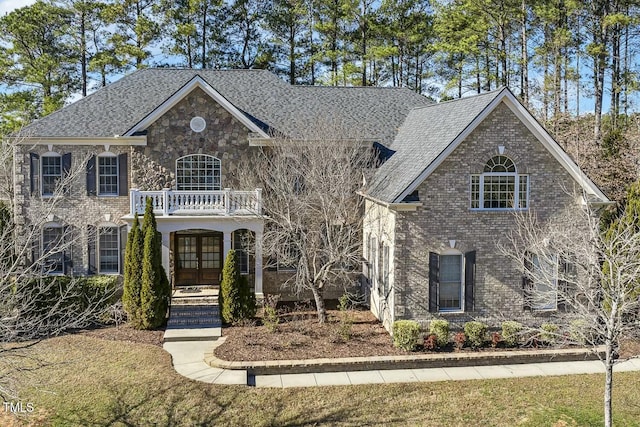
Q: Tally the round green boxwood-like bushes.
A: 6